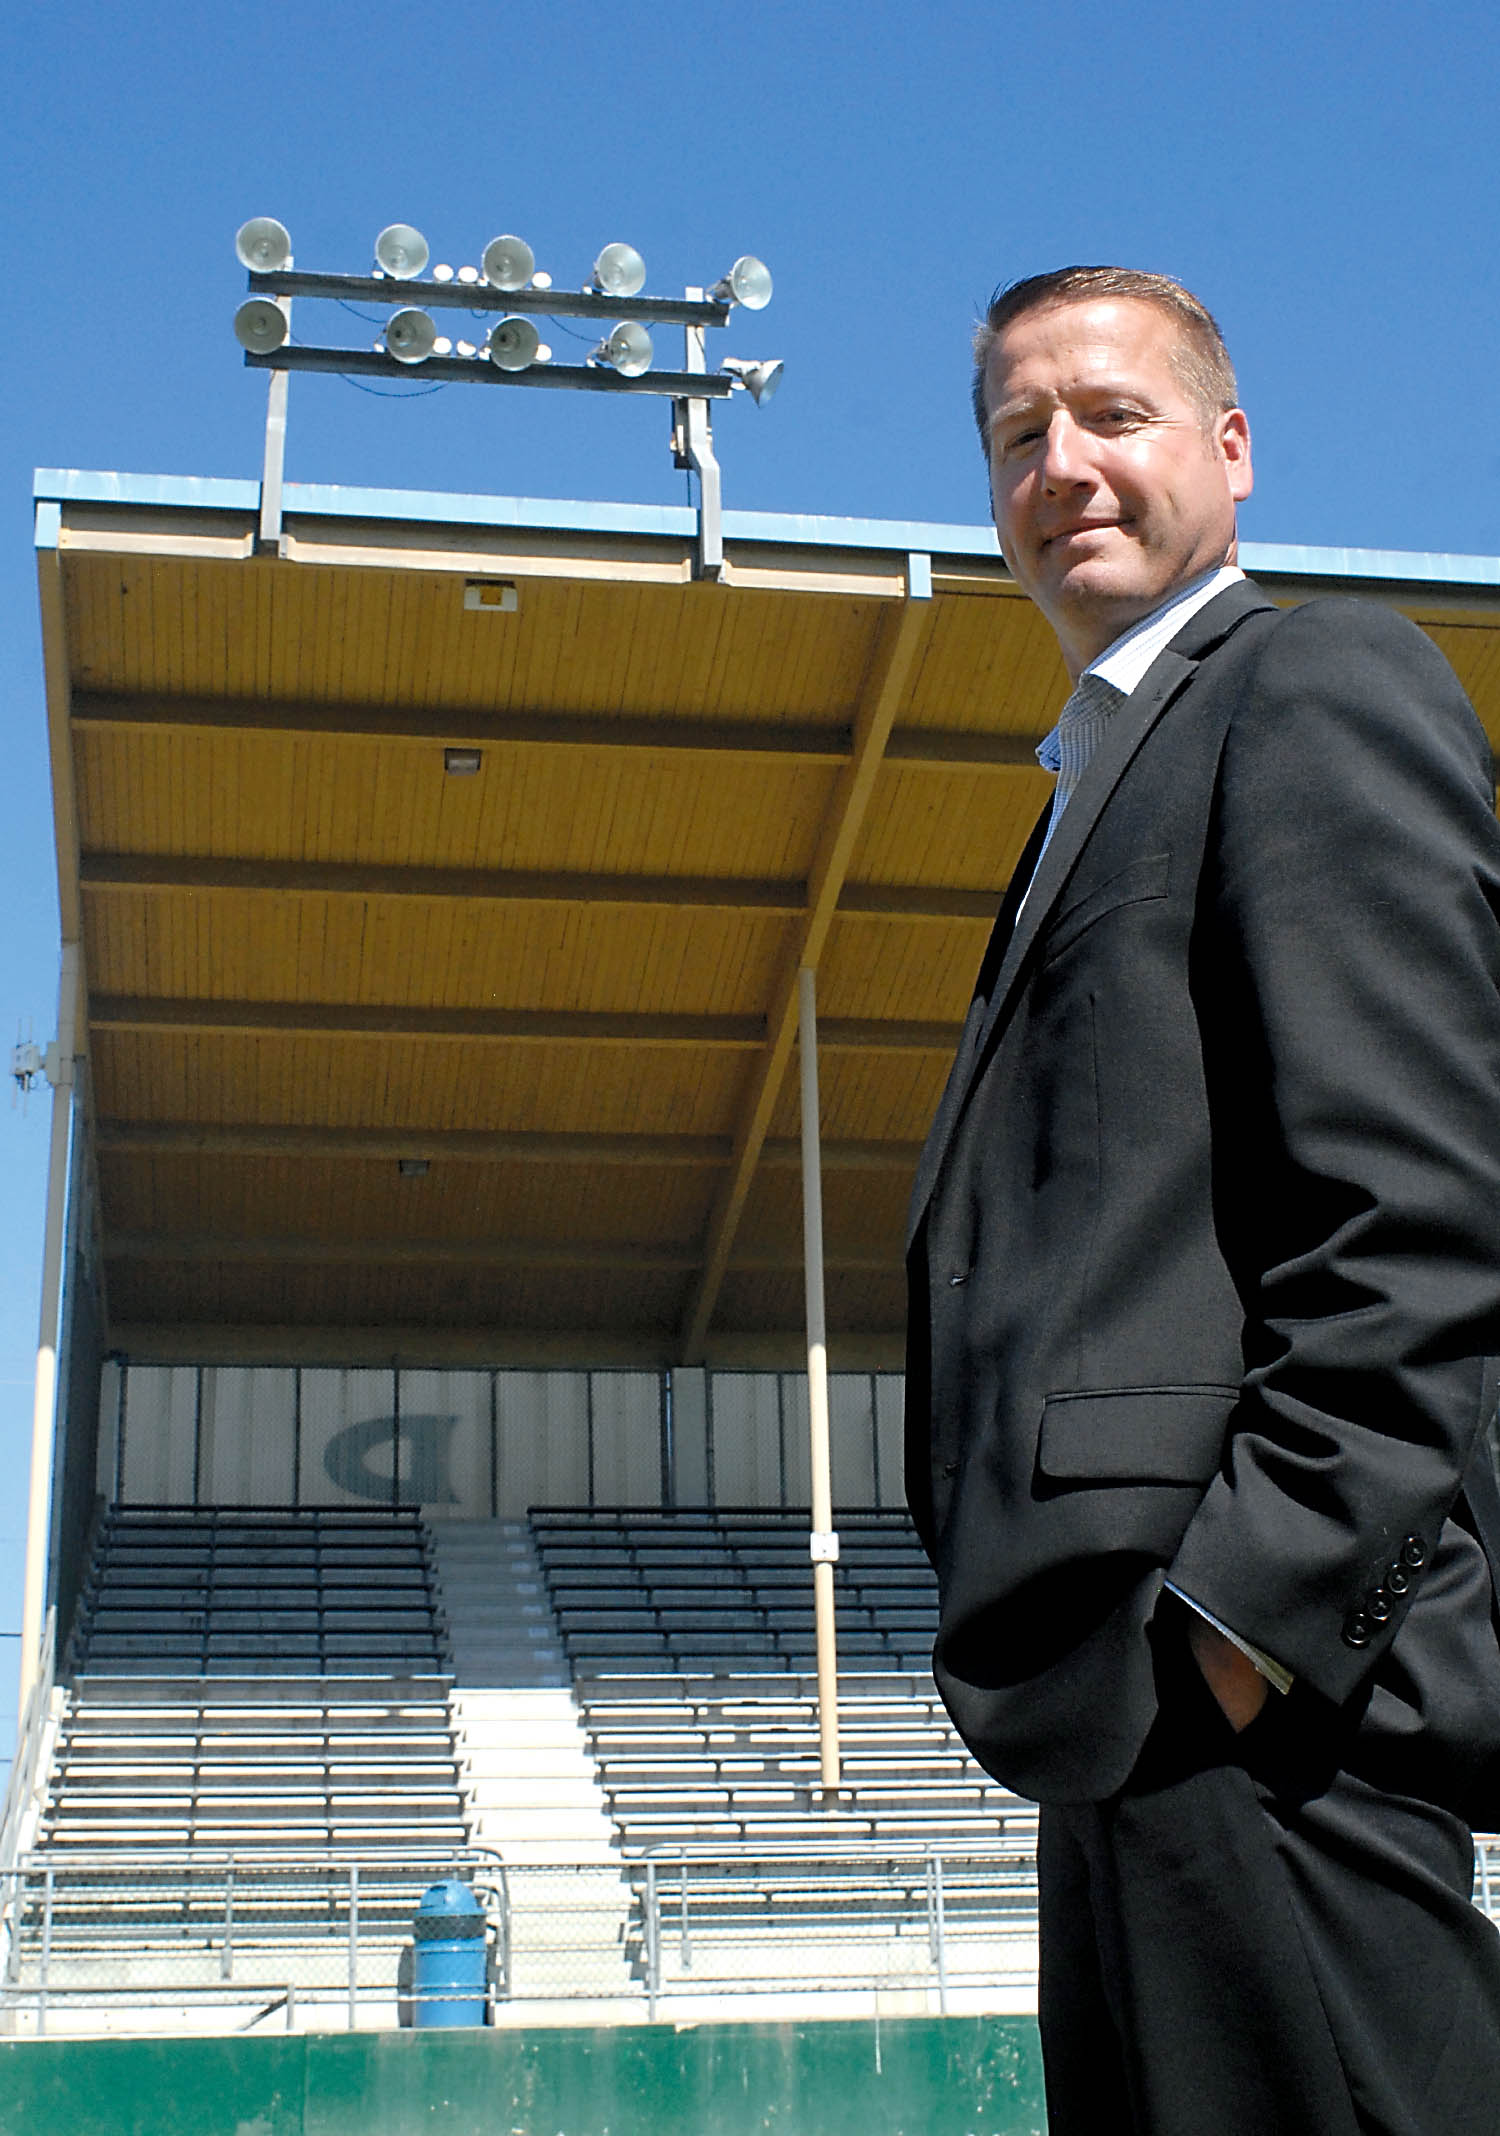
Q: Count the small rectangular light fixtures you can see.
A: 3